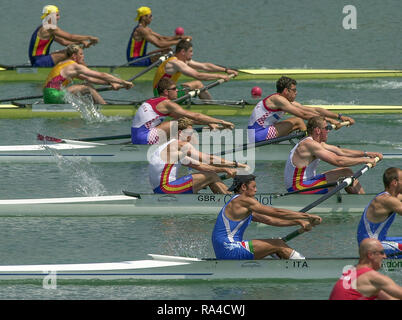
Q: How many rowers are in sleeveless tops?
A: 11